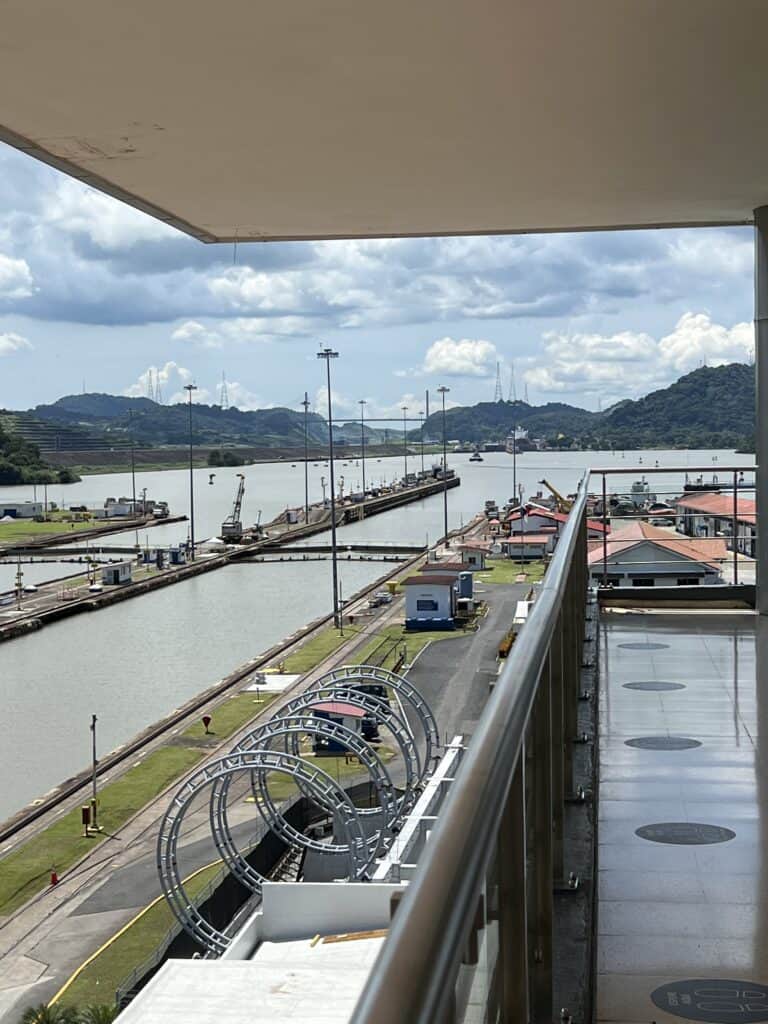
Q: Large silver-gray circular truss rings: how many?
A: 4